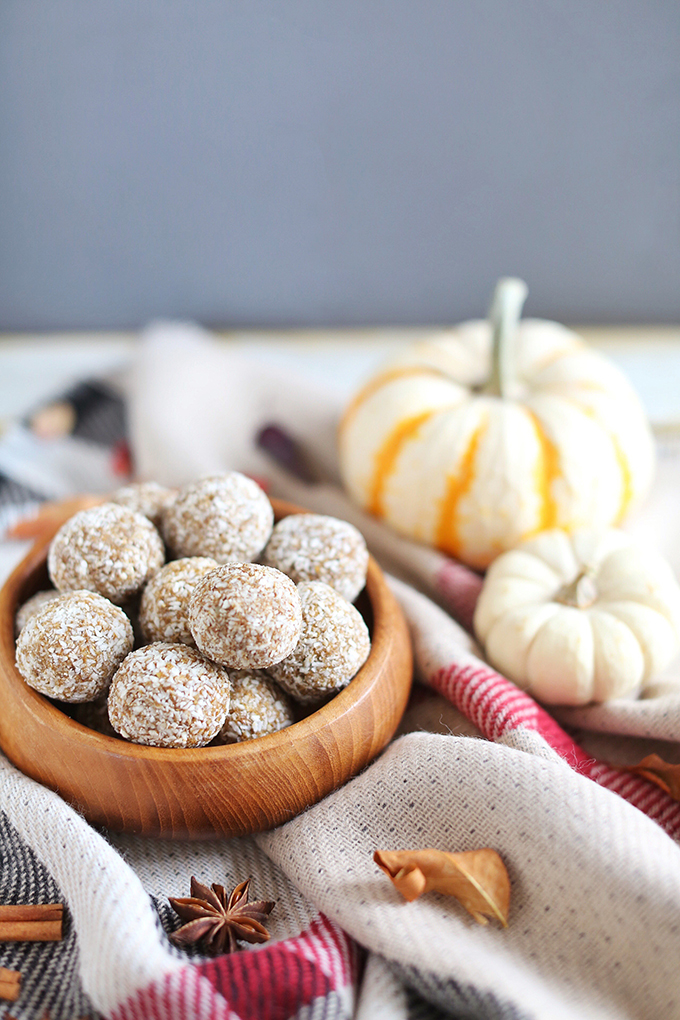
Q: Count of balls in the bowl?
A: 11